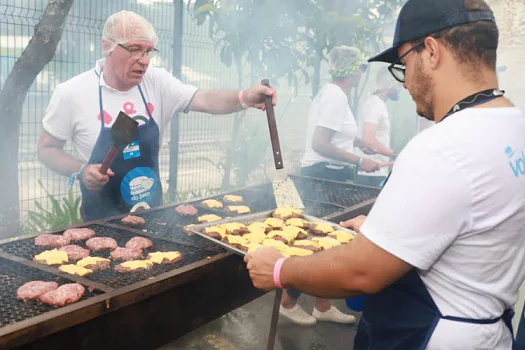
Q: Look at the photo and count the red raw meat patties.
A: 10